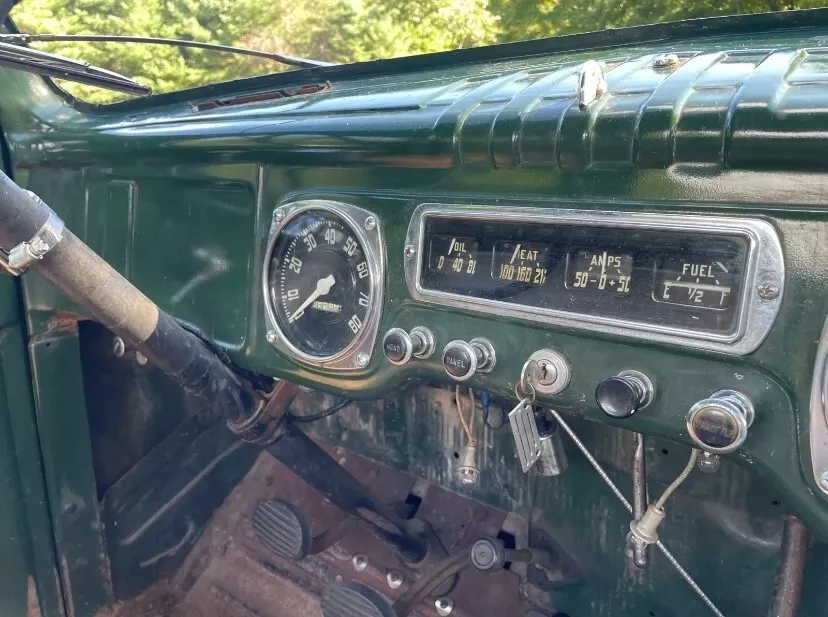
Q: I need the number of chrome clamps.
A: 1